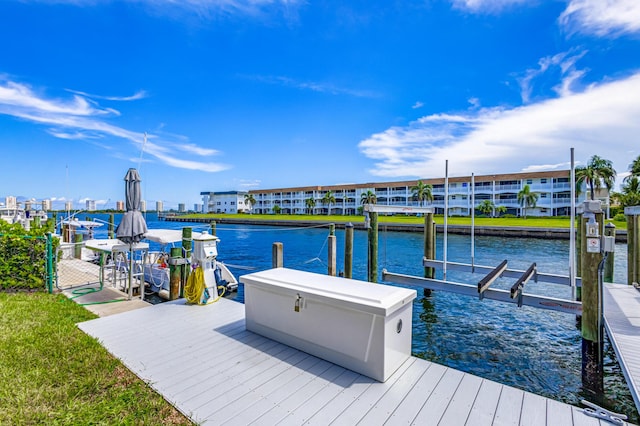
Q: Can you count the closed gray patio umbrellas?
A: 1